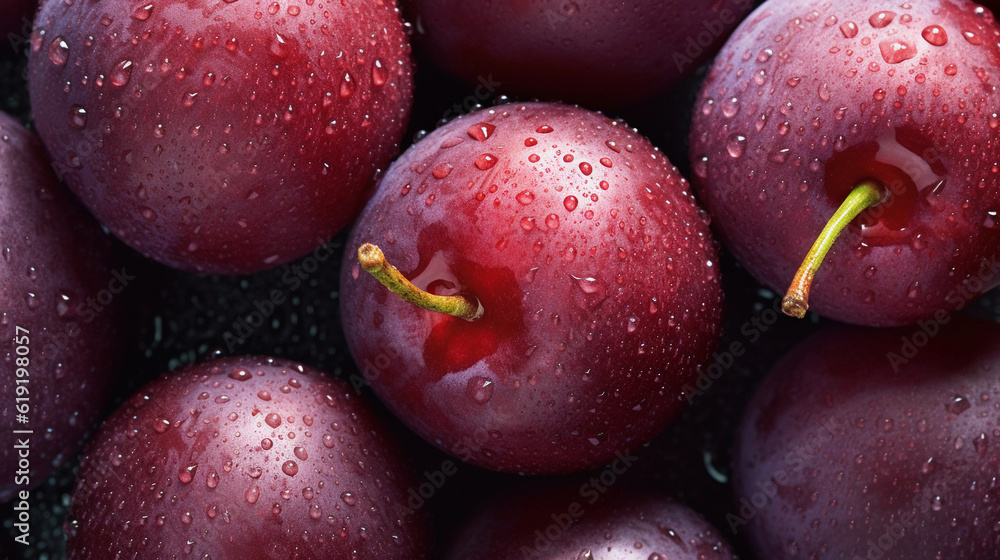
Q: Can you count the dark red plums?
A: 8